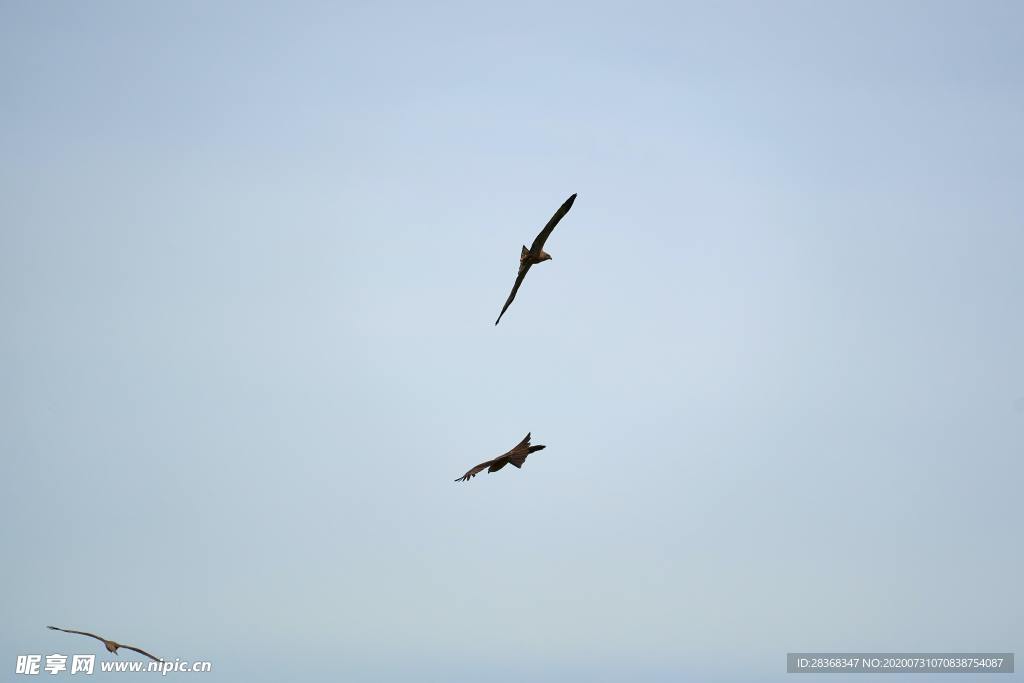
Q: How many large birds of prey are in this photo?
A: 3